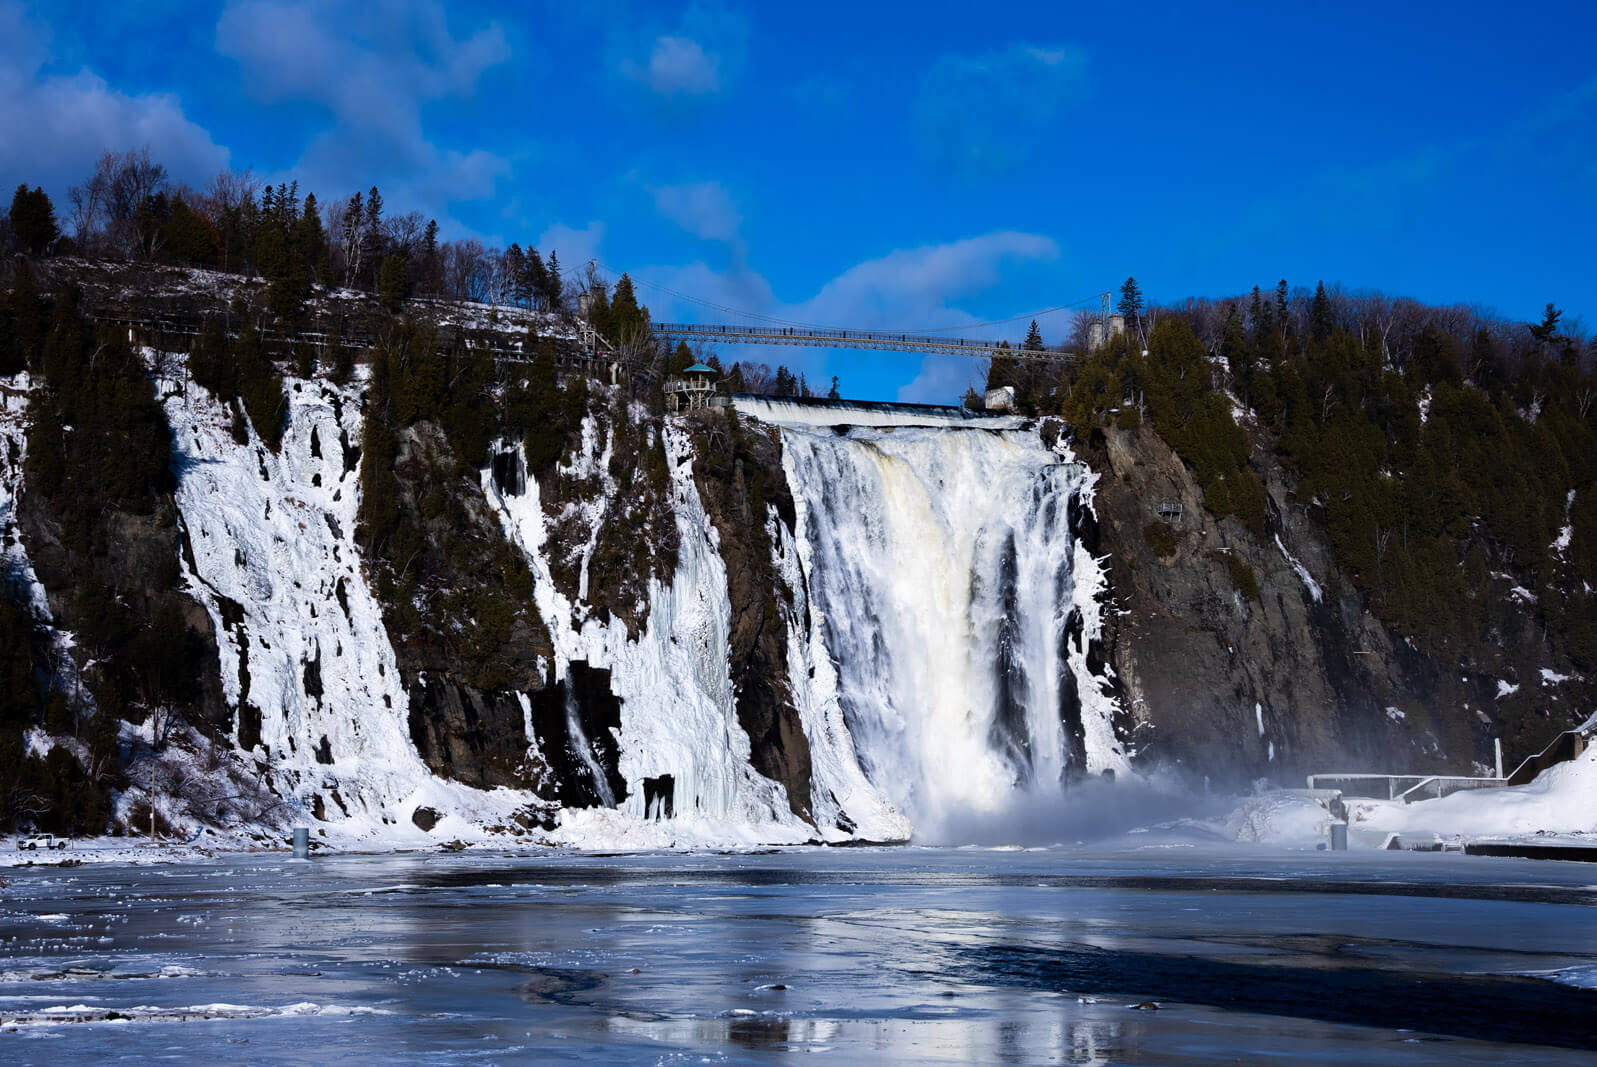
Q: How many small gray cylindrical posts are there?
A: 2